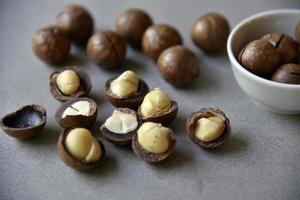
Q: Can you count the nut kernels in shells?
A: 8